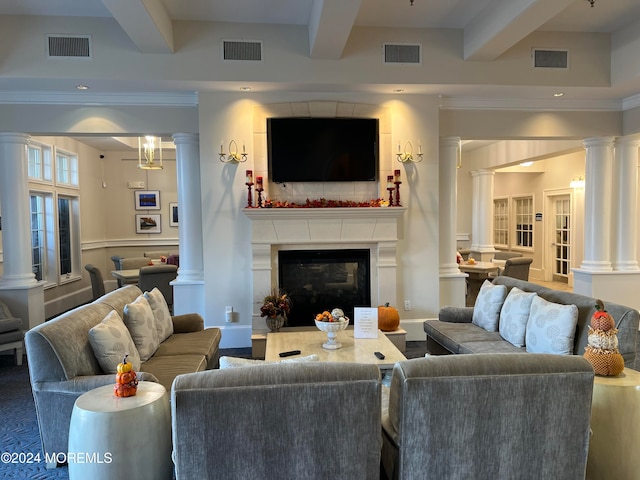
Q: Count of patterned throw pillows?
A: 6